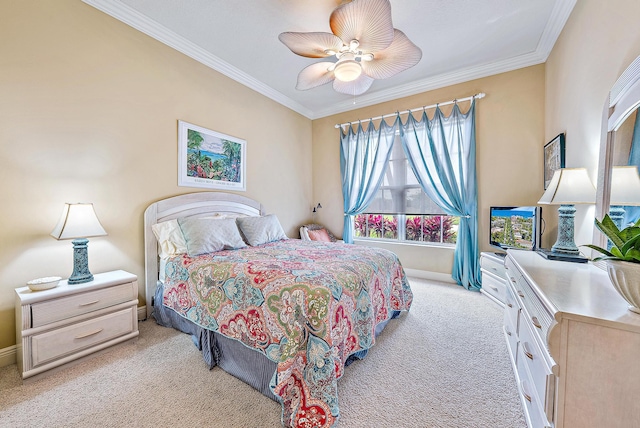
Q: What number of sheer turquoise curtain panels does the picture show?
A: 2